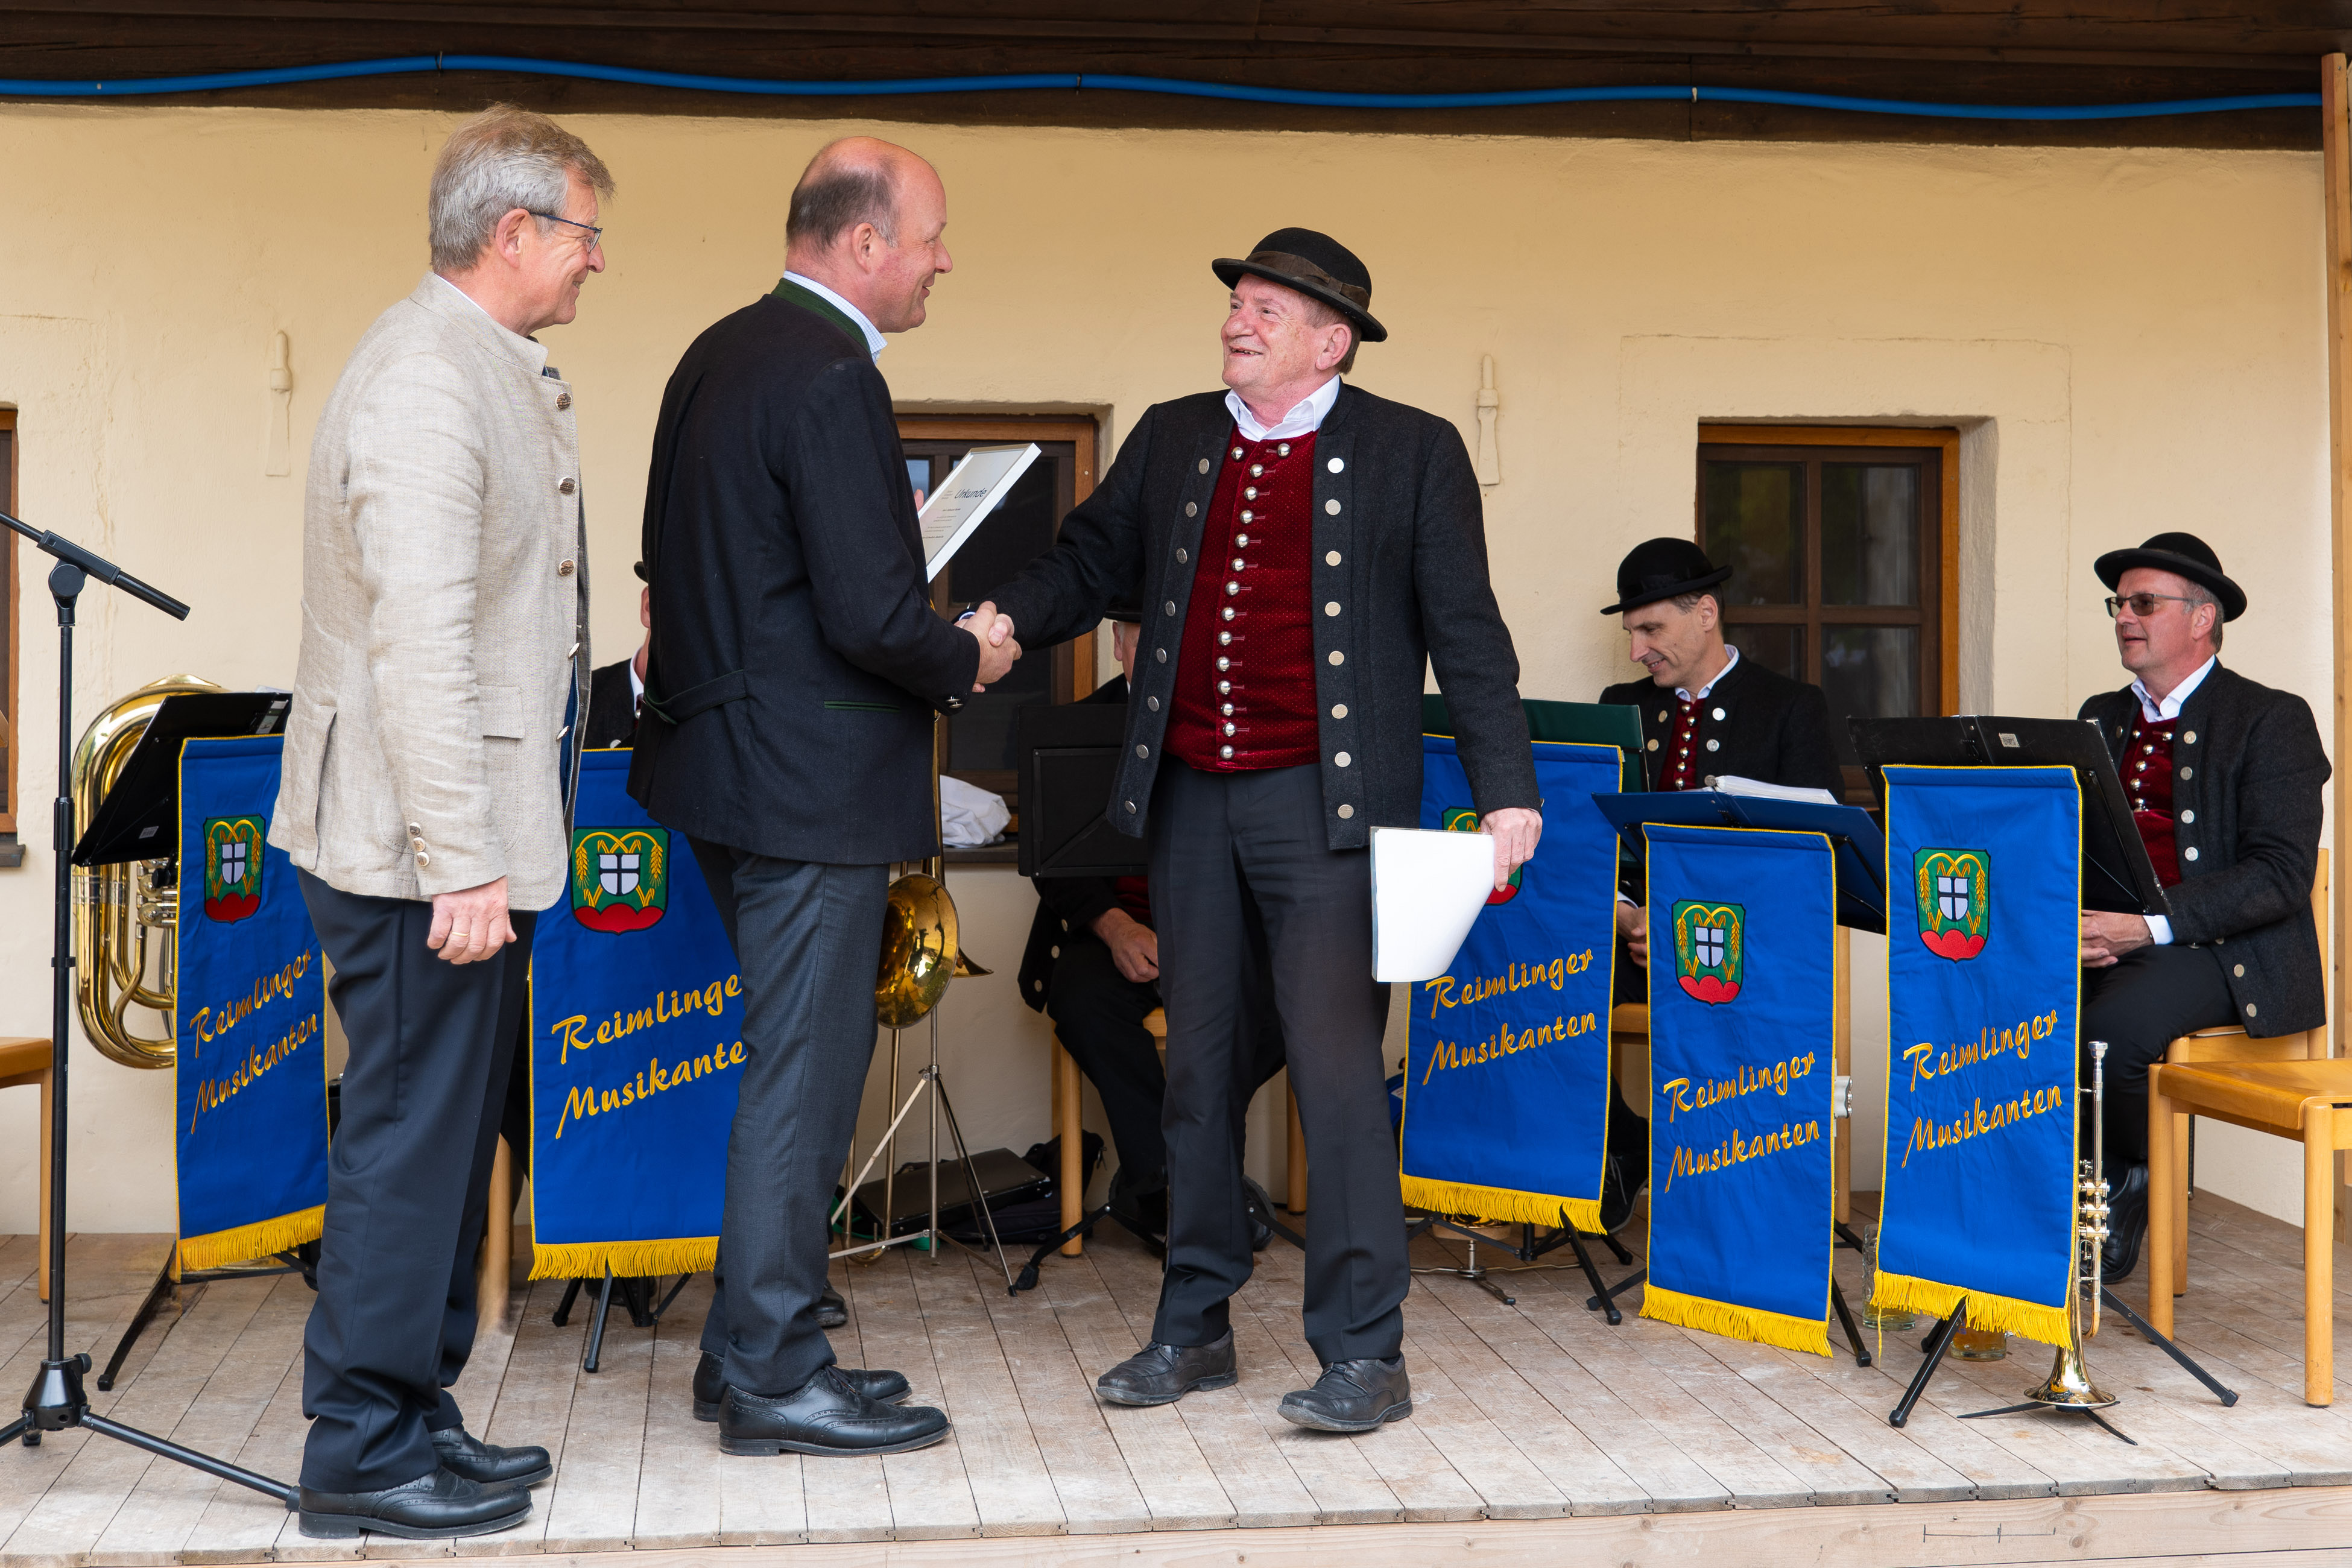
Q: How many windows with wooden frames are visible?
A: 3